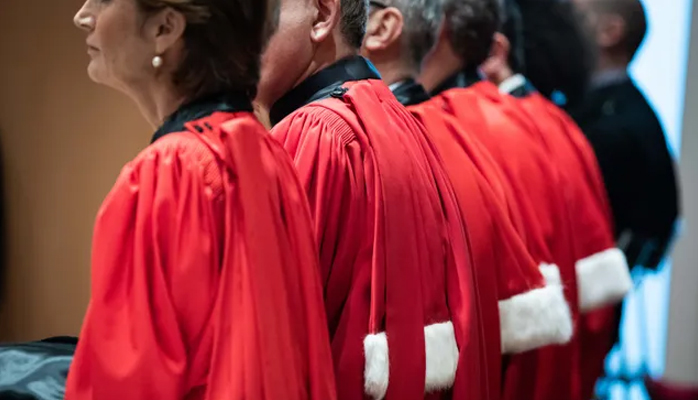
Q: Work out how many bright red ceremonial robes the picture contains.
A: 5